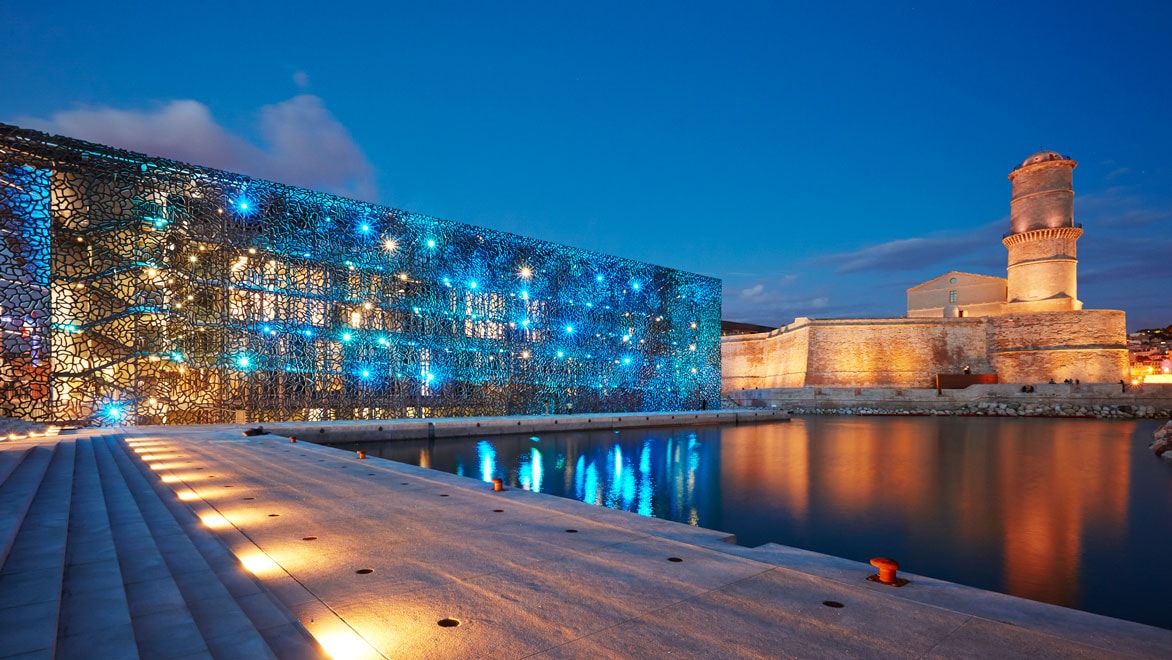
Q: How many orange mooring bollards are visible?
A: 4